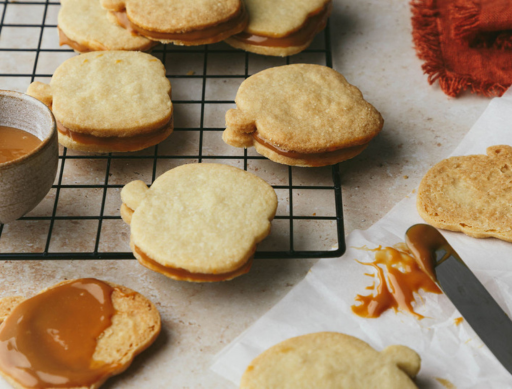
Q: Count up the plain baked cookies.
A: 2